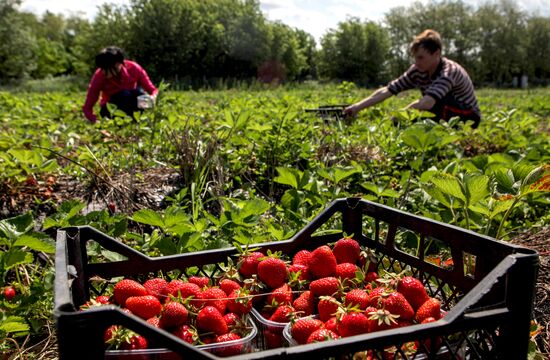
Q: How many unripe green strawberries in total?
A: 0